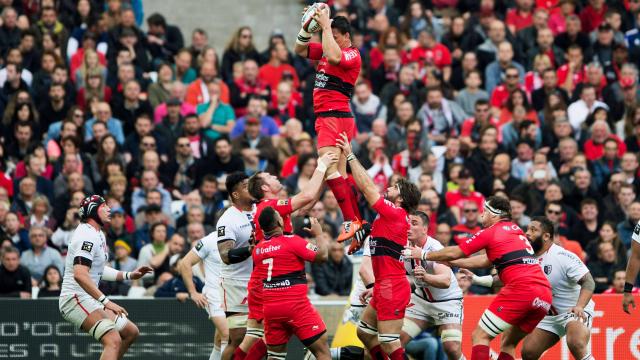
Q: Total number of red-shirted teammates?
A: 5